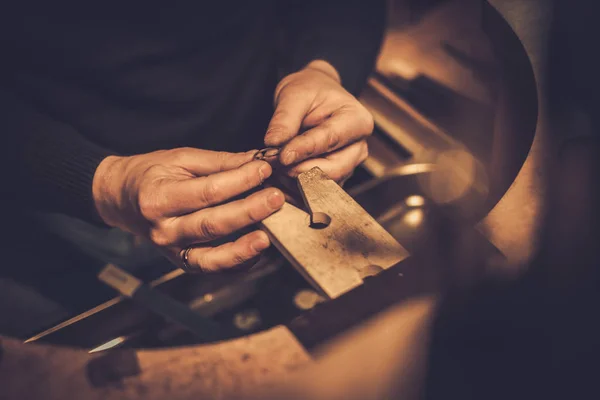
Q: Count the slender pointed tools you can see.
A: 2